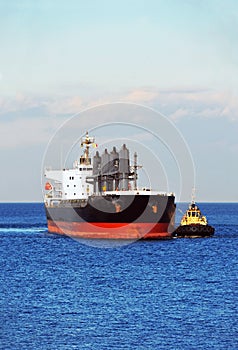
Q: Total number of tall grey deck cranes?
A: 4